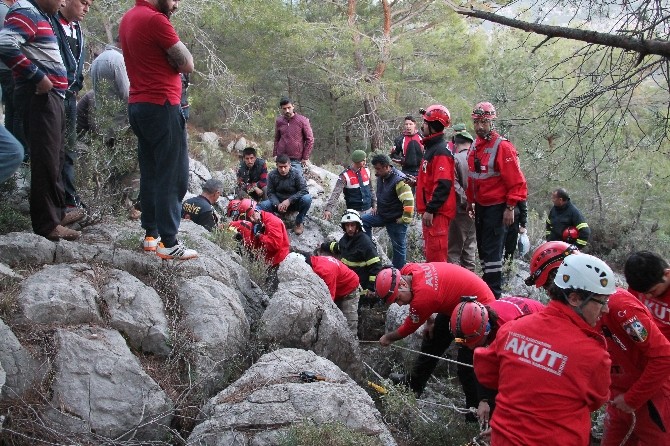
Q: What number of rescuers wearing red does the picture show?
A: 10